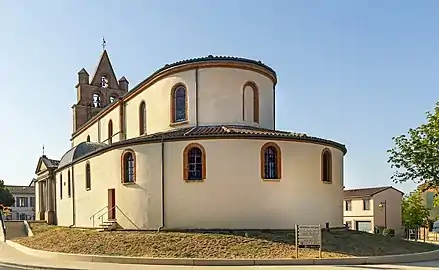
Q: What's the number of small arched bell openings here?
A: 3